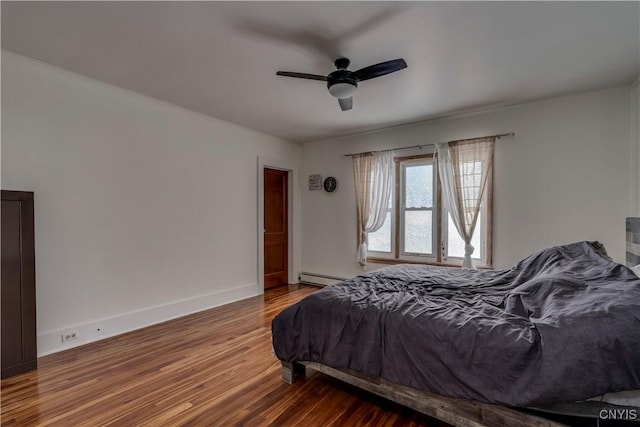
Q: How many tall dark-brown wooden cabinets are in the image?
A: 1